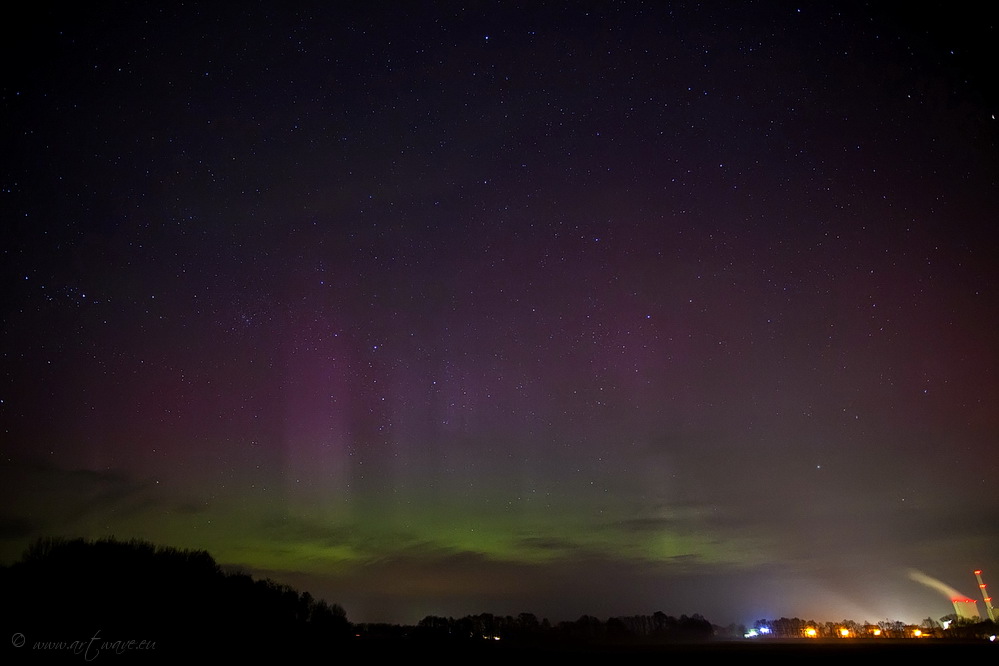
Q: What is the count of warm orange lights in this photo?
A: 4